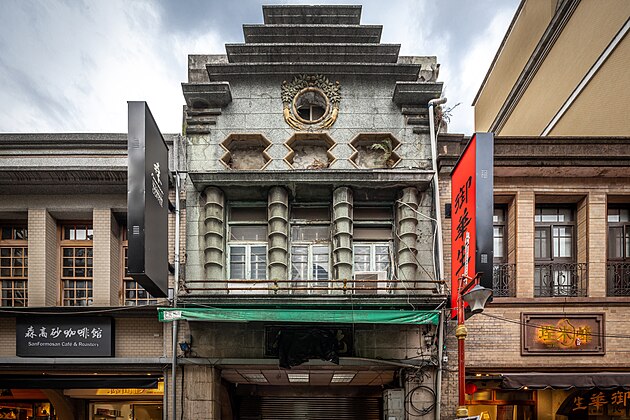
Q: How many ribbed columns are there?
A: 4